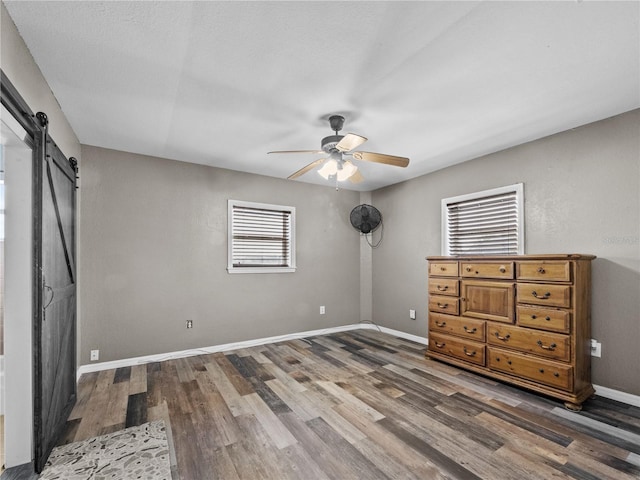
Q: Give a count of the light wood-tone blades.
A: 5